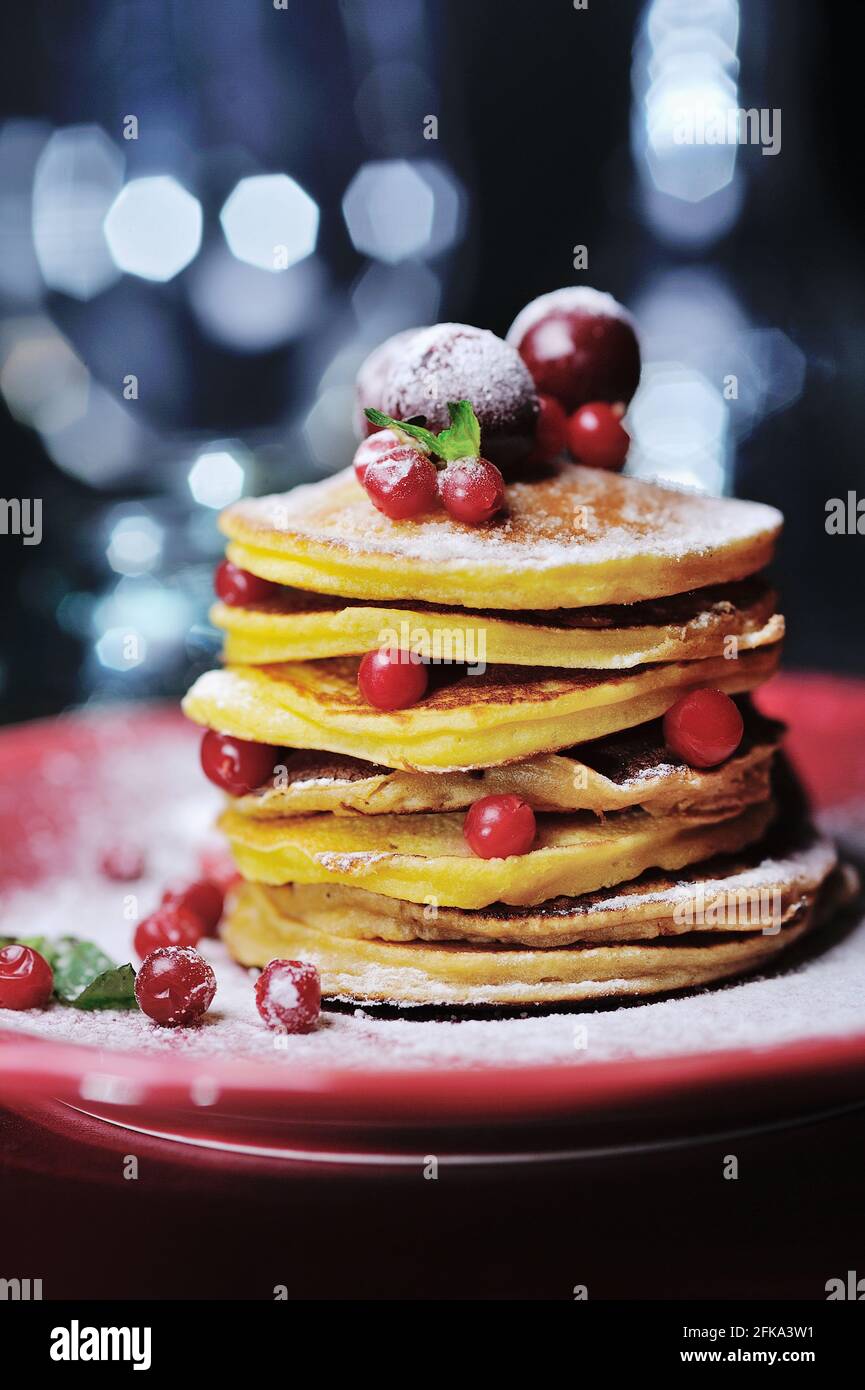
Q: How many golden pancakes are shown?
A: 7